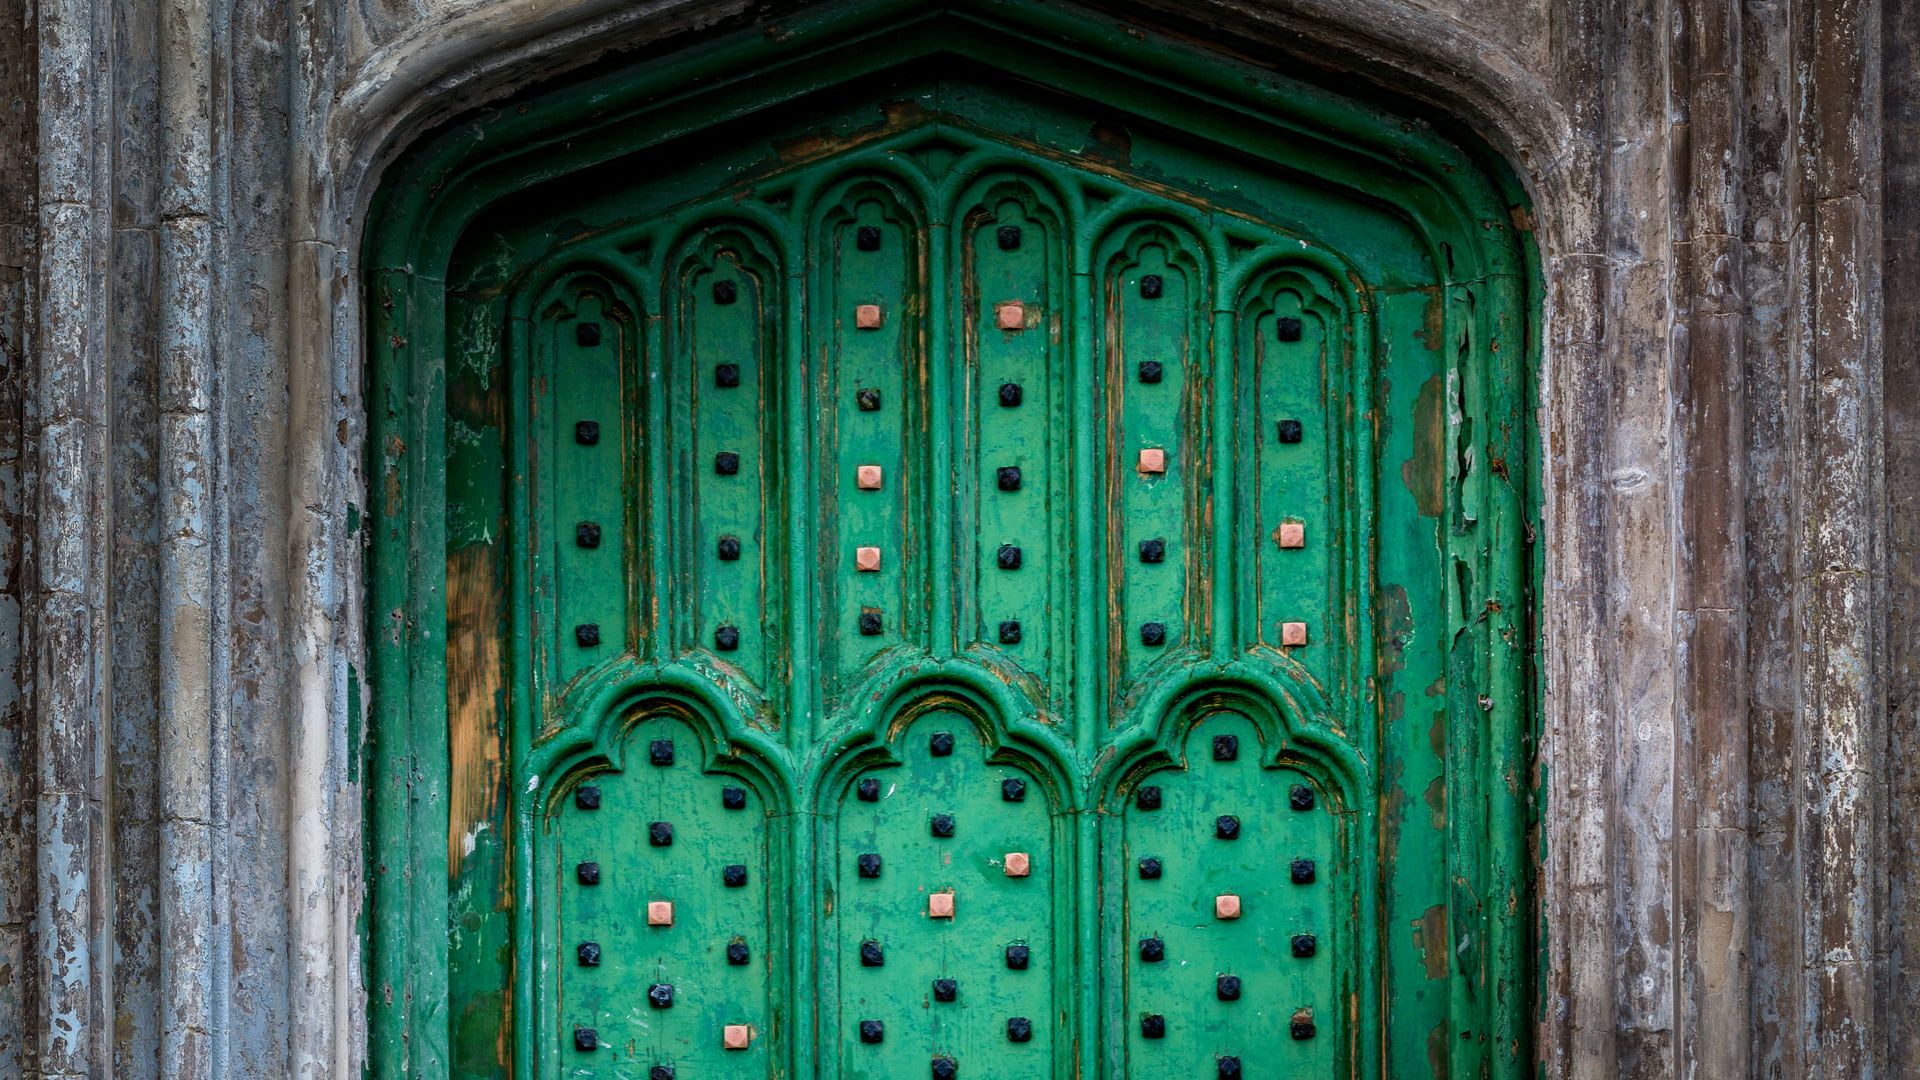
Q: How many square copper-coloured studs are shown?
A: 12